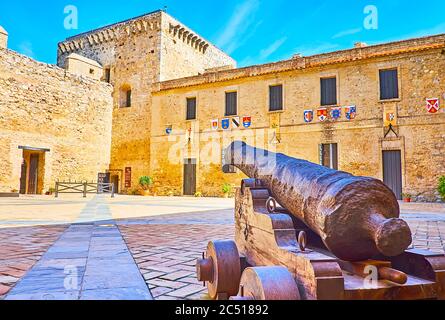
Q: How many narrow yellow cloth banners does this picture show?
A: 3